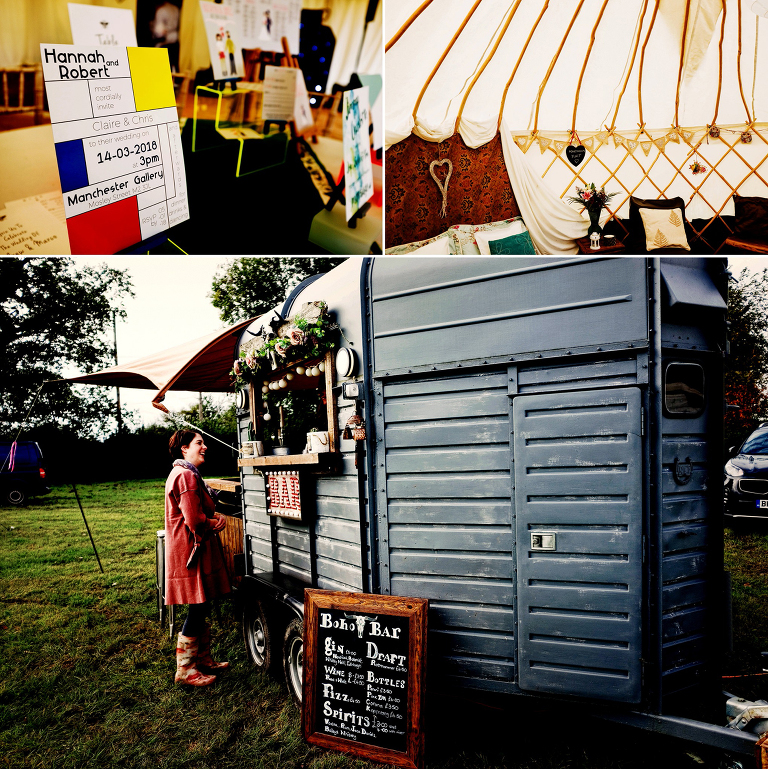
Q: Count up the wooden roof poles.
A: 11